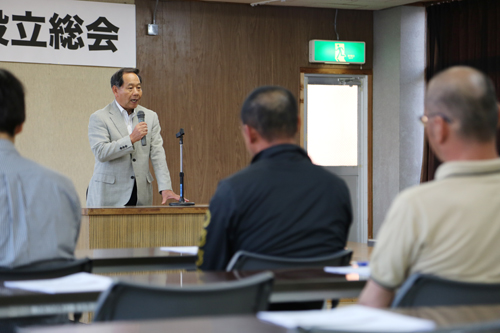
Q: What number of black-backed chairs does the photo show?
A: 4